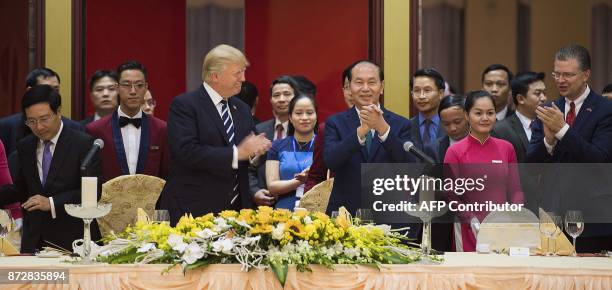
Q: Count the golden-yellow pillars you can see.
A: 2